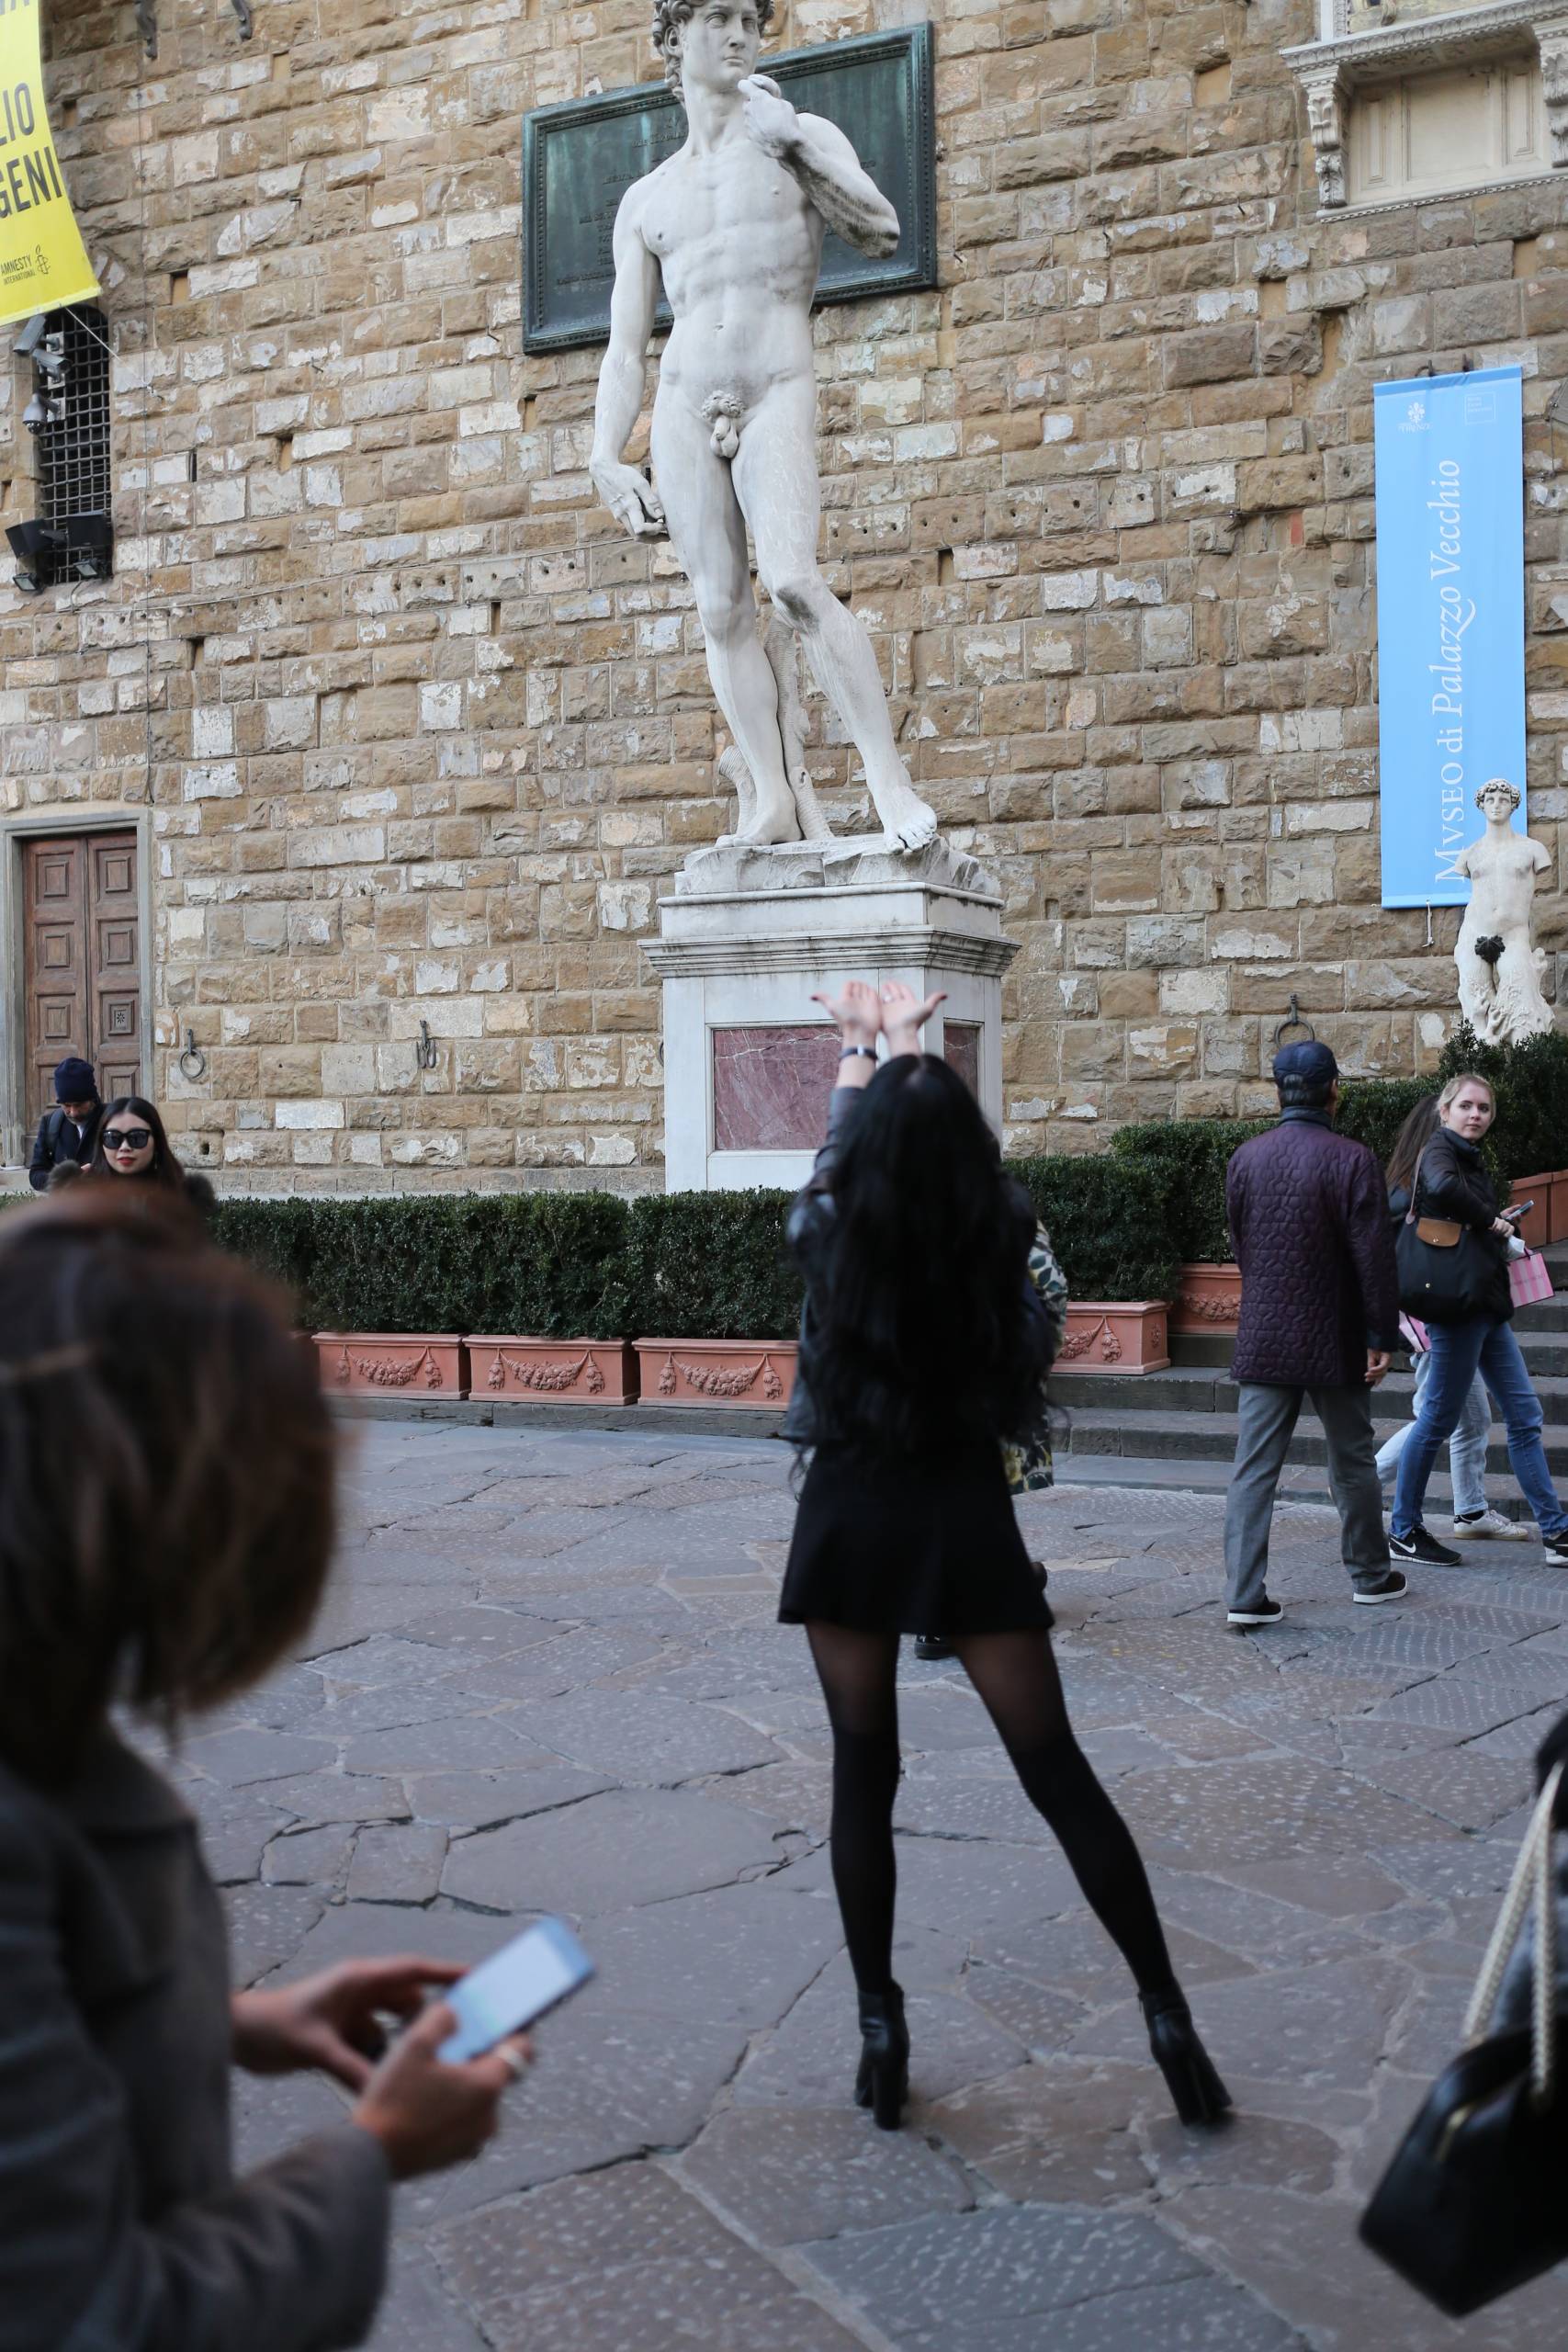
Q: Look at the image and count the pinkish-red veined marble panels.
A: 2